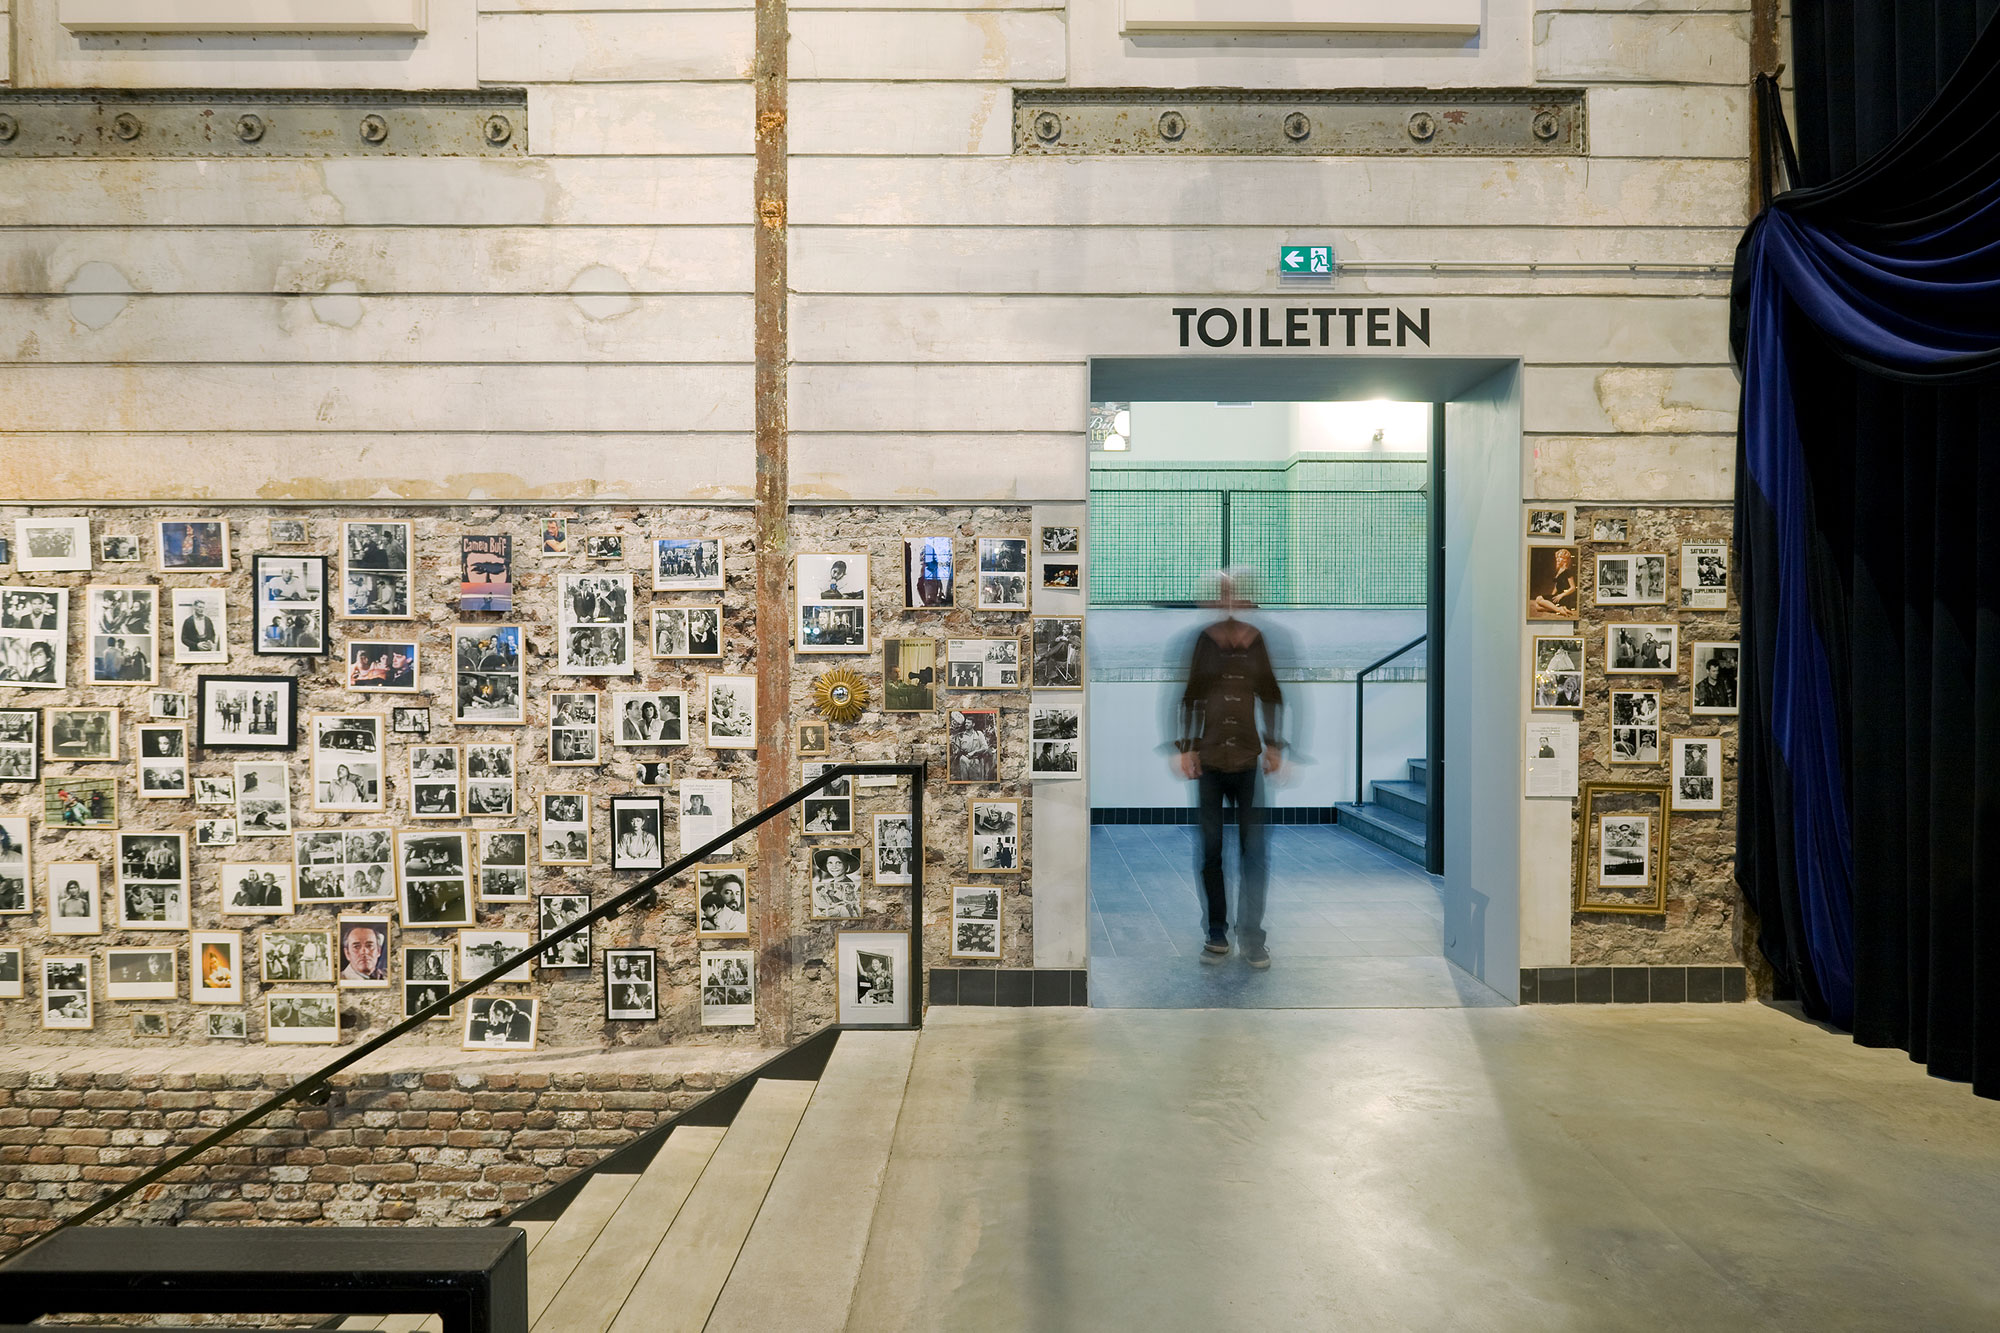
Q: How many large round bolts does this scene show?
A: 10